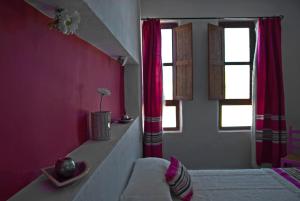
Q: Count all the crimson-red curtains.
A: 2